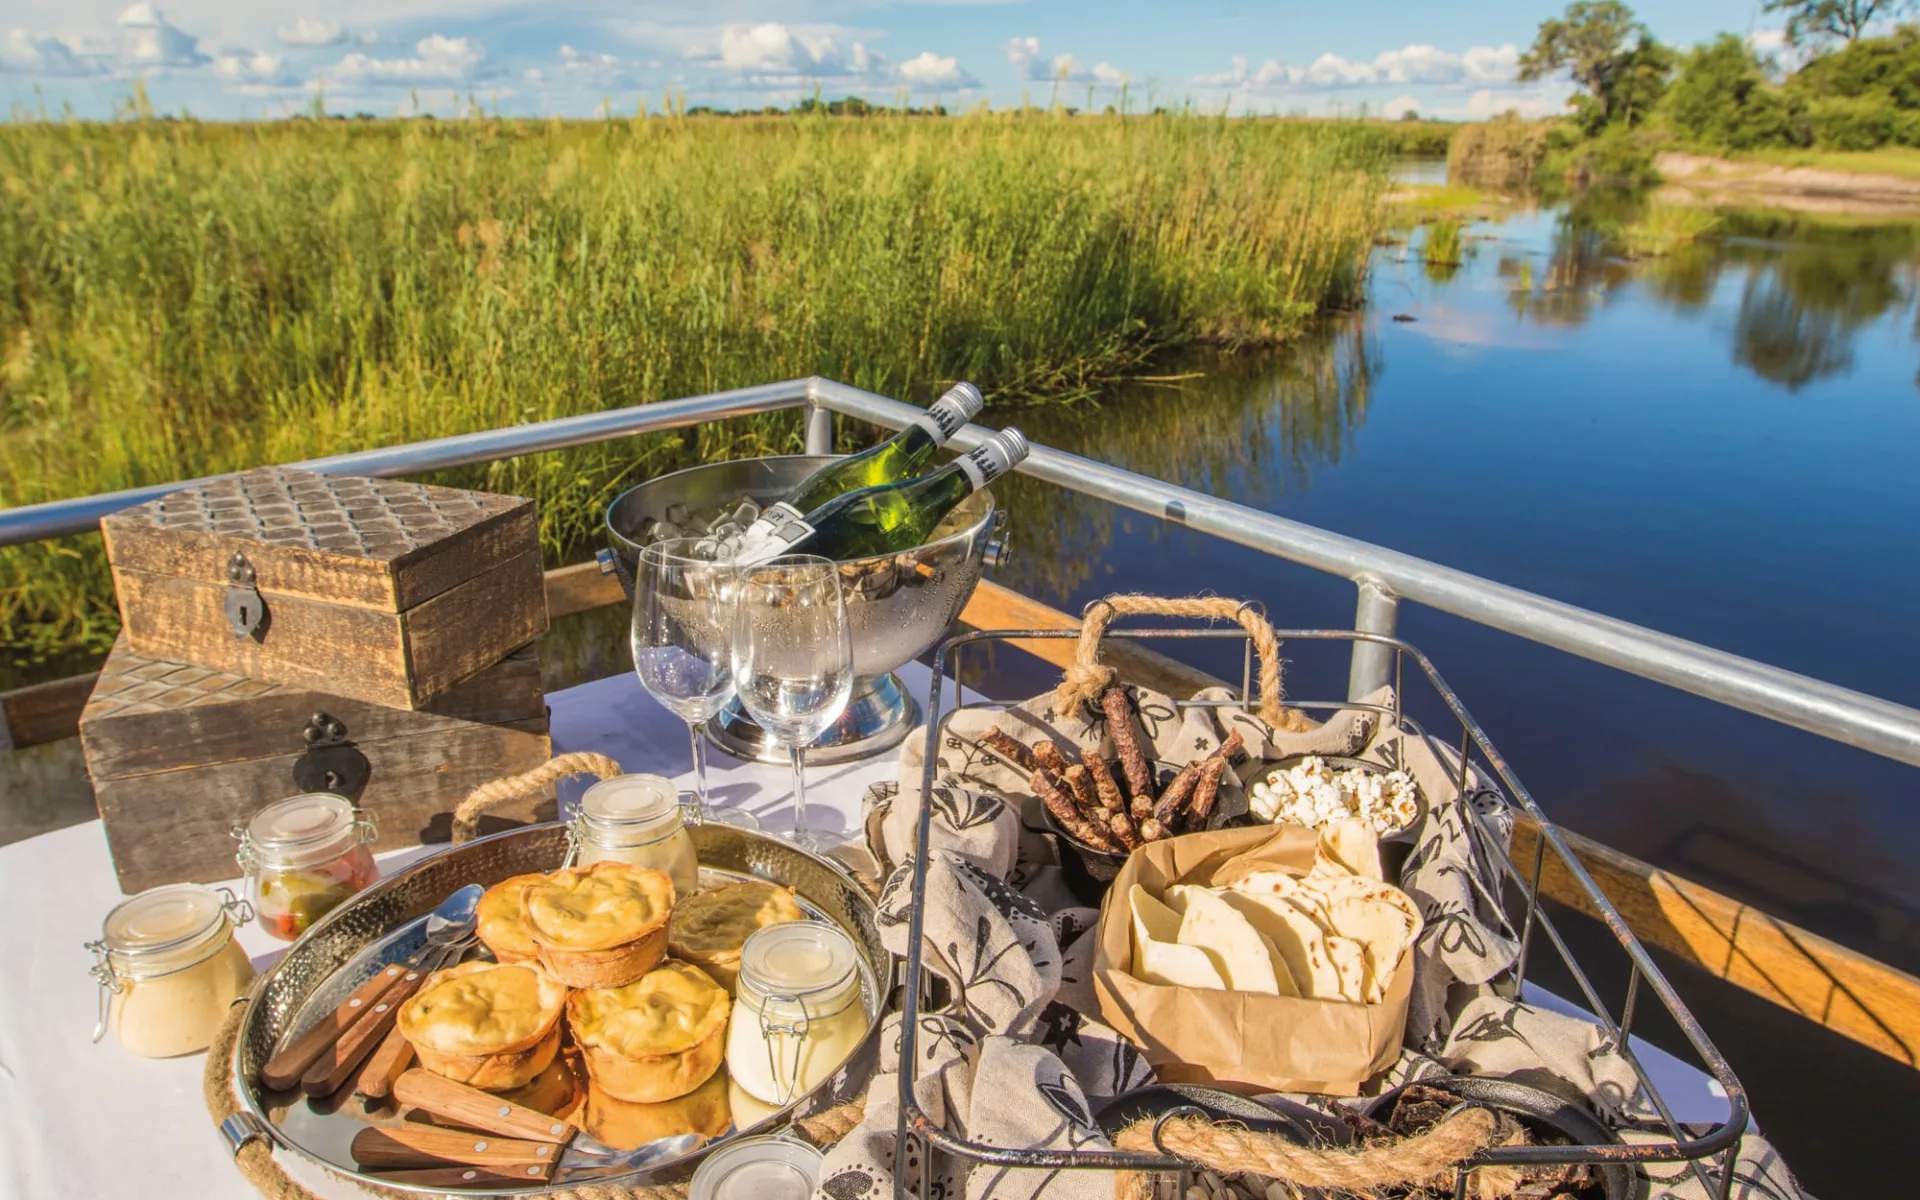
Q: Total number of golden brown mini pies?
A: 5